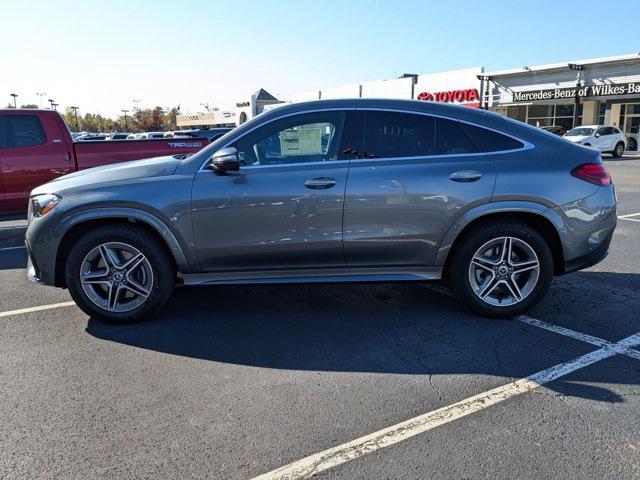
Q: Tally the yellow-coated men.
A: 0